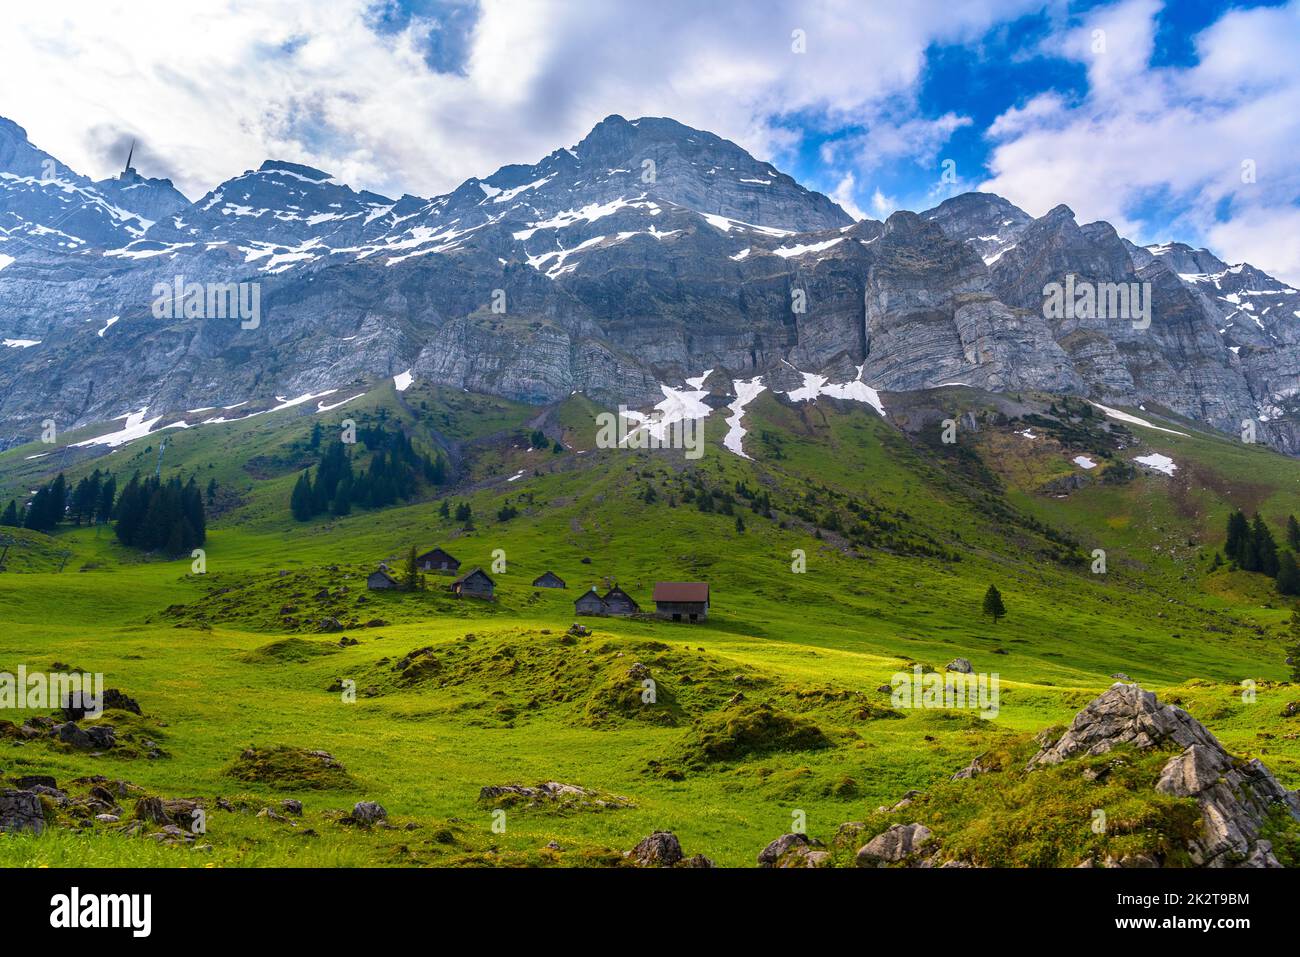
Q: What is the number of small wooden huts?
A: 7